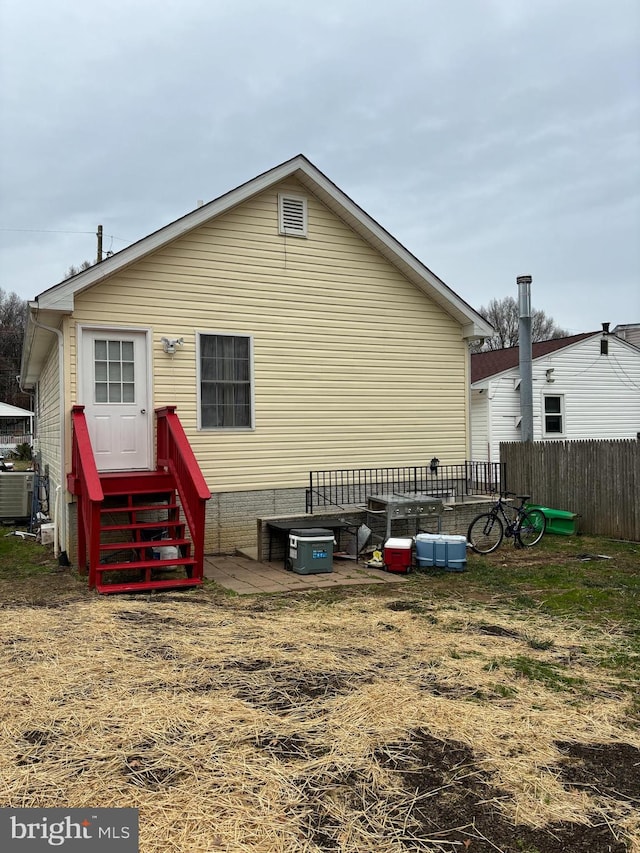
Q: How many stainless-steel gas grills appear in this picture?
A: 1